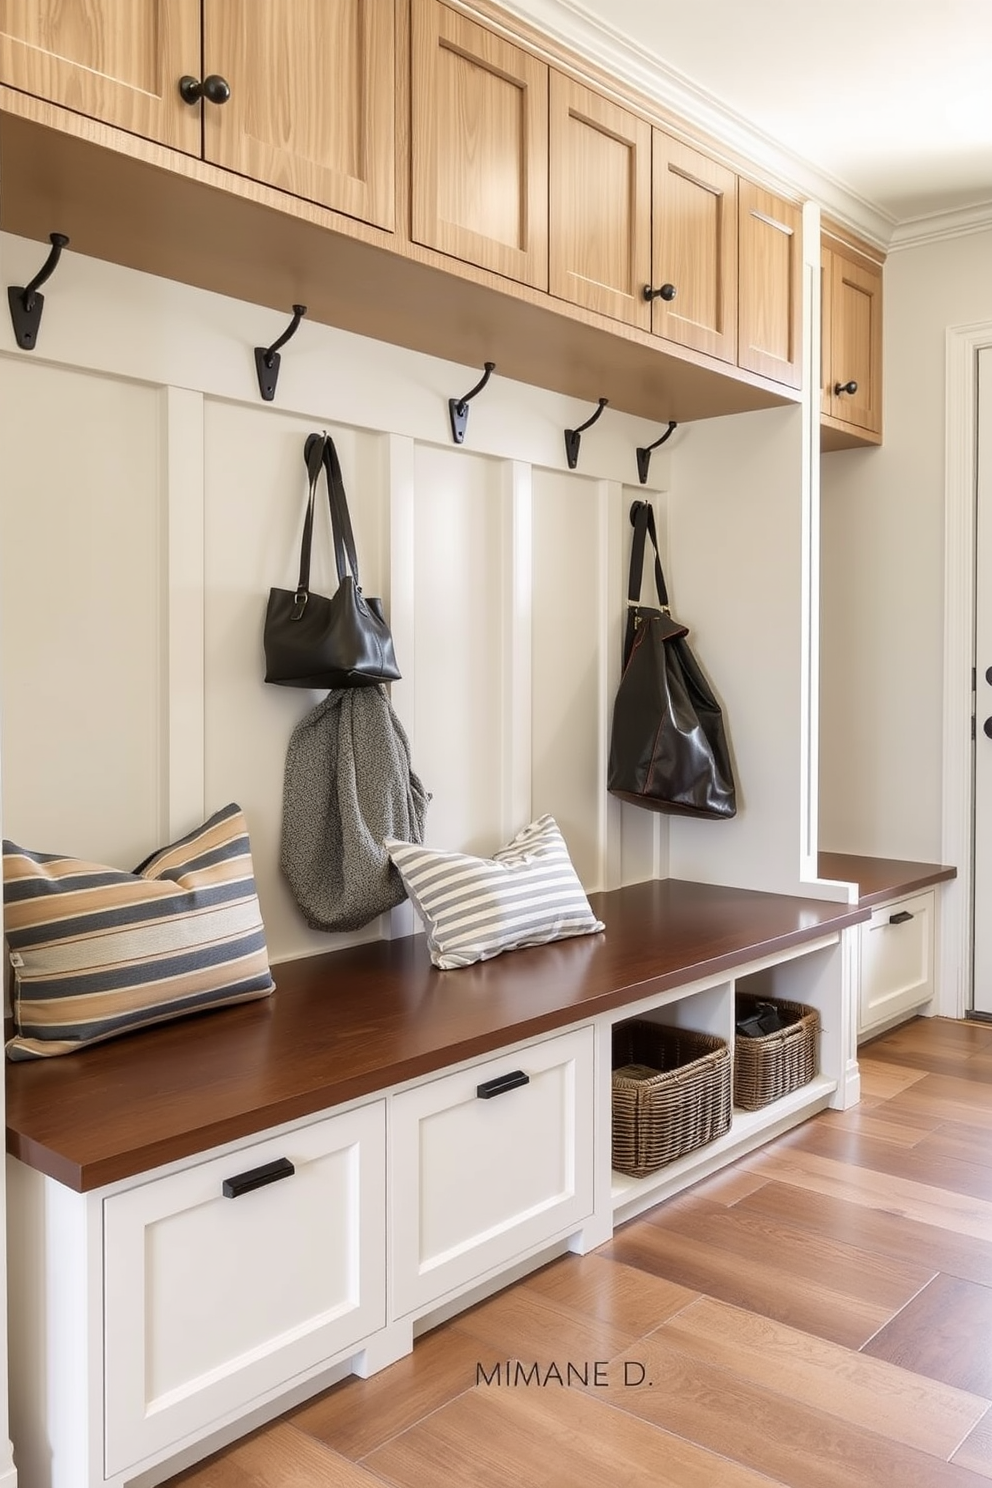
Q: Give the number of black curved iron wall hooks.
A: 5